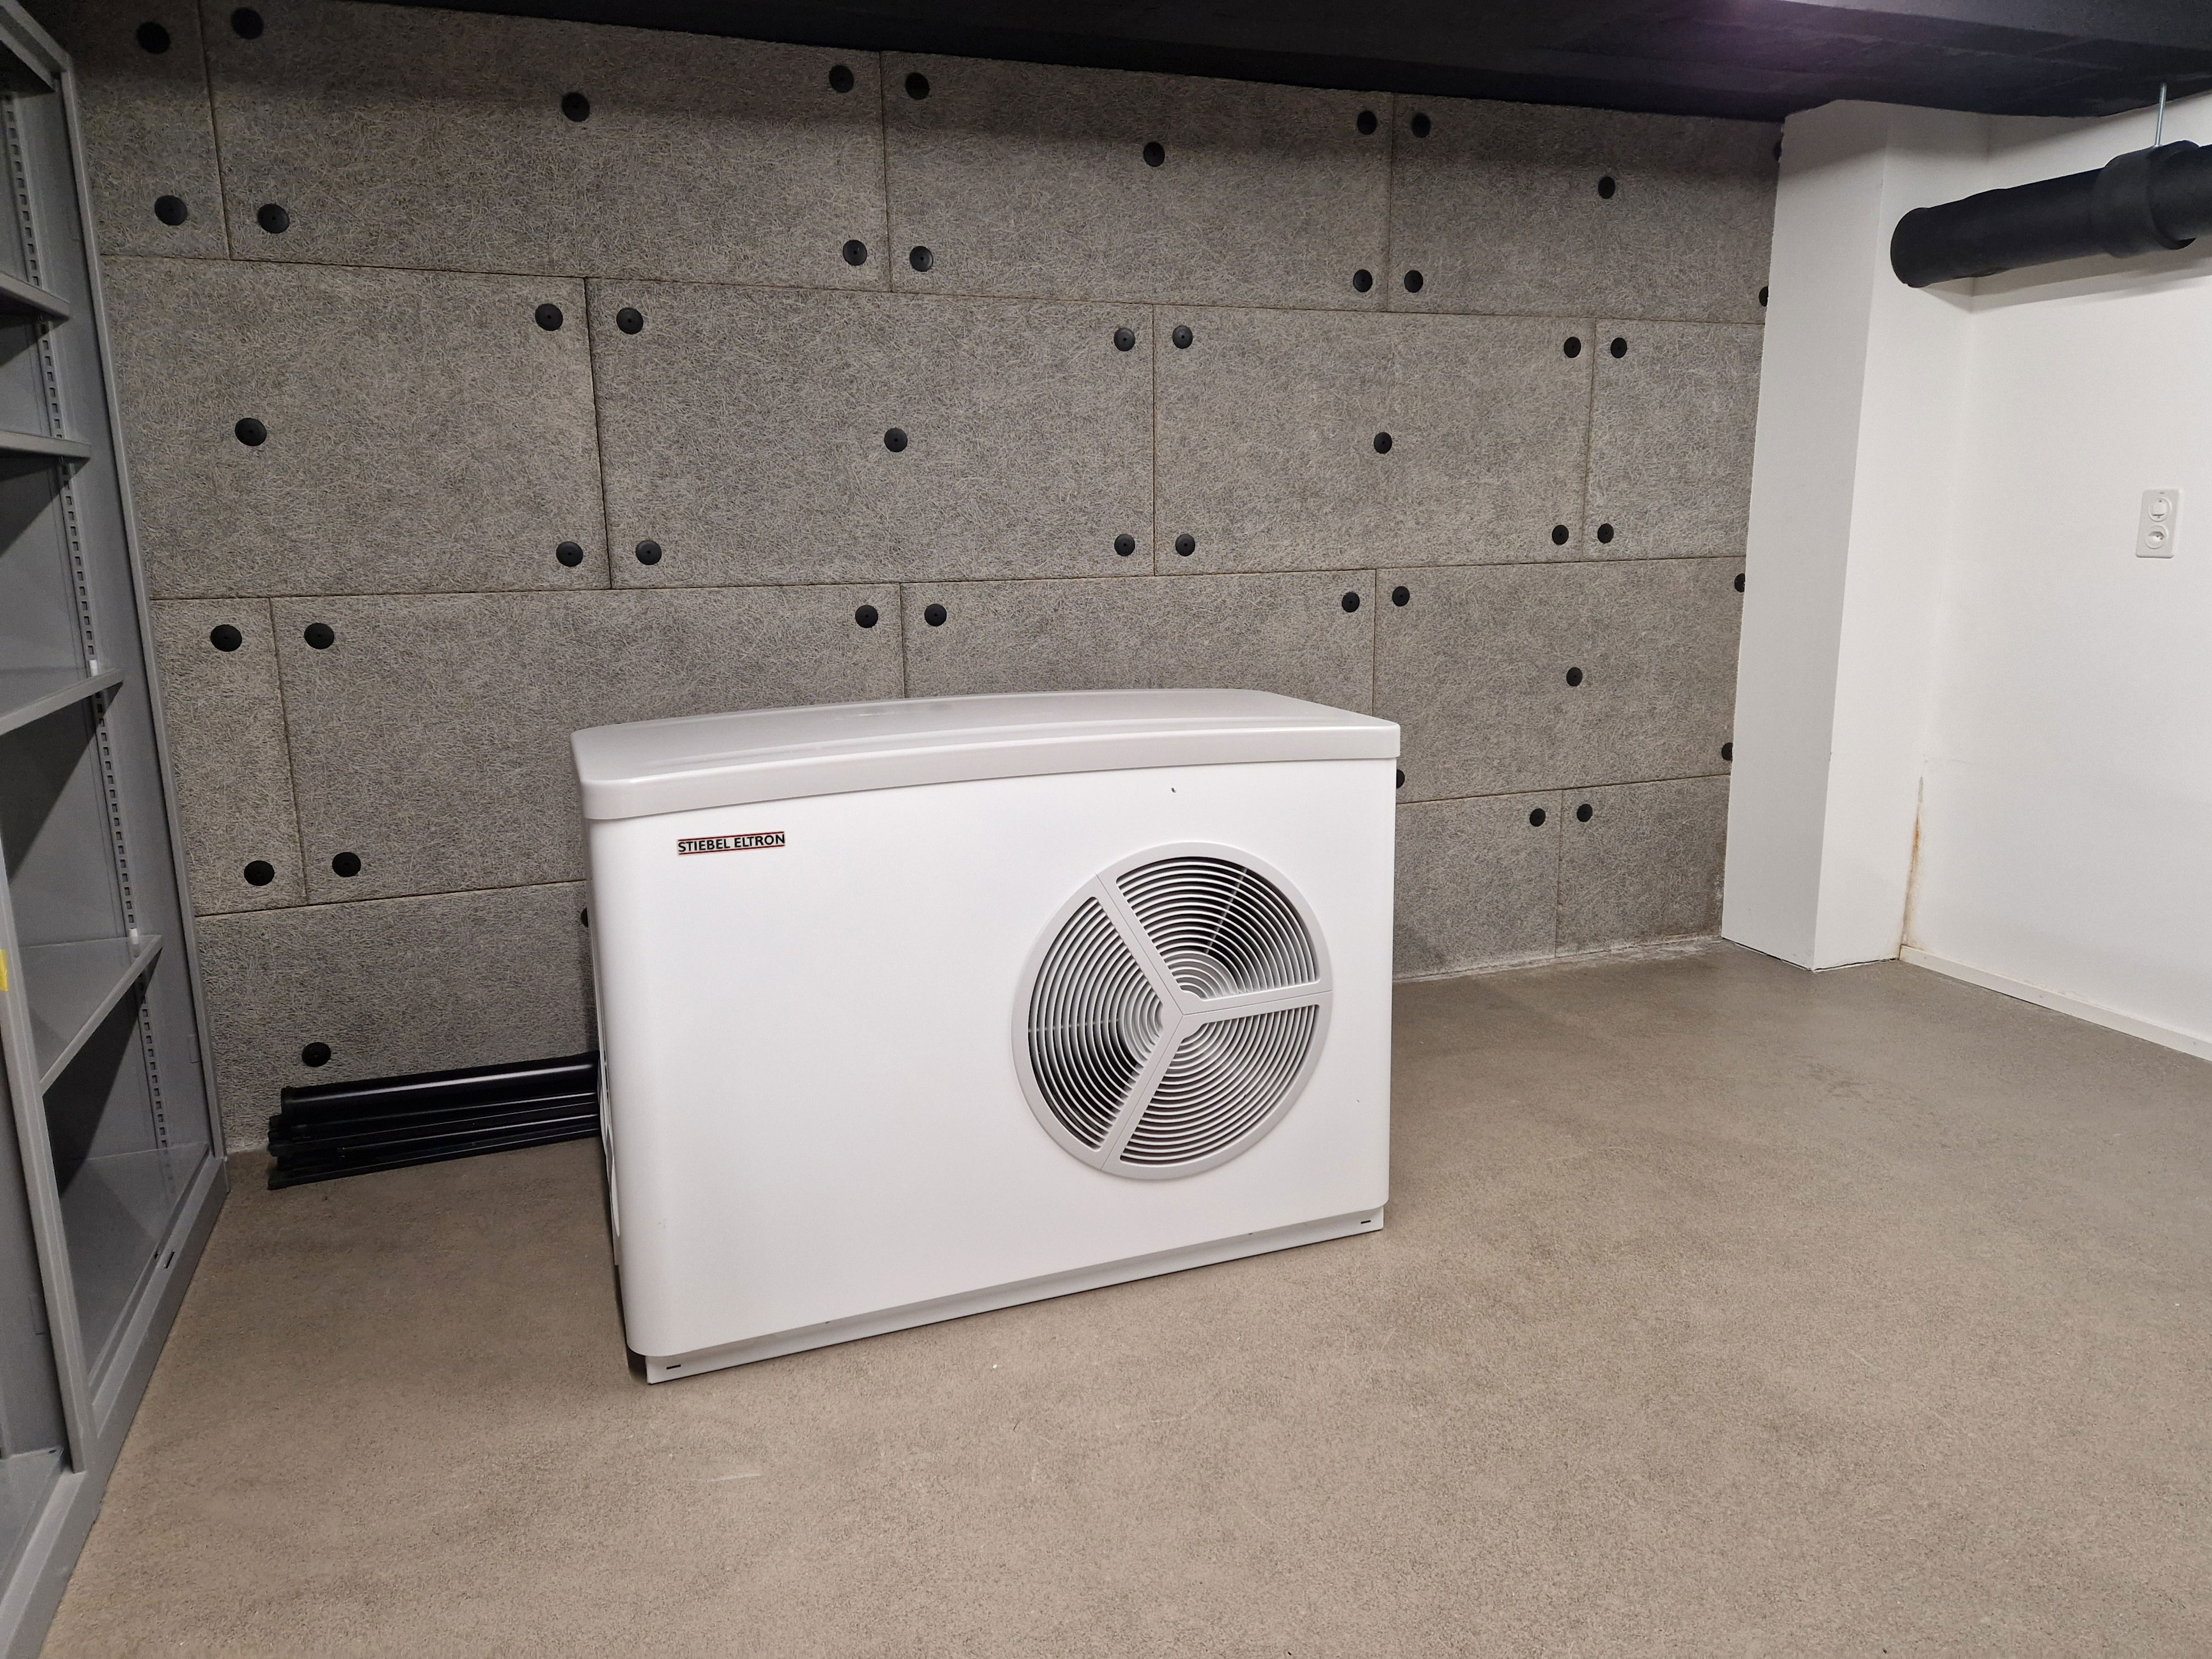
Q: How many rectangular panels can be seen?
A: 15